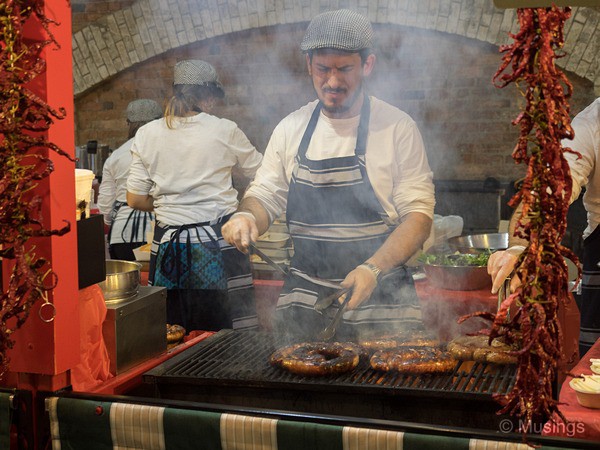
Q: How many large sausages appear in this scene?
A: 4